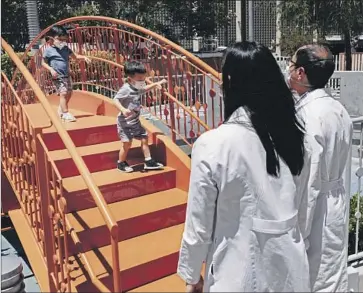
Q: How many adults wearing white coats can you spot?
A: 2